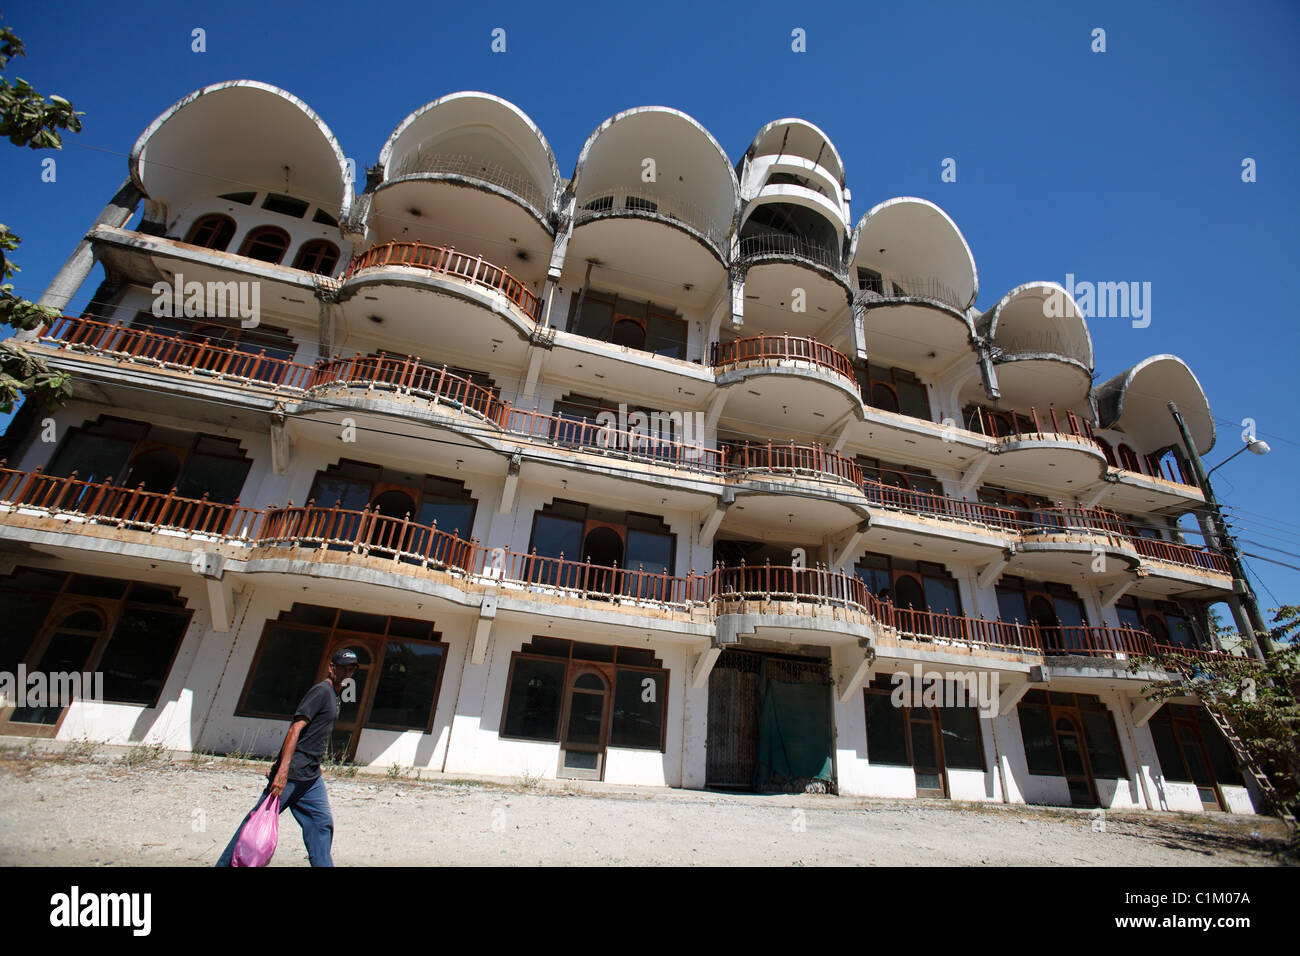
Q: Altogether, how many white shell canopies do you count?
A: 7